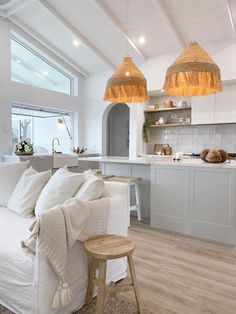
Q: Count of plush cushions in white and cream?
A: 4